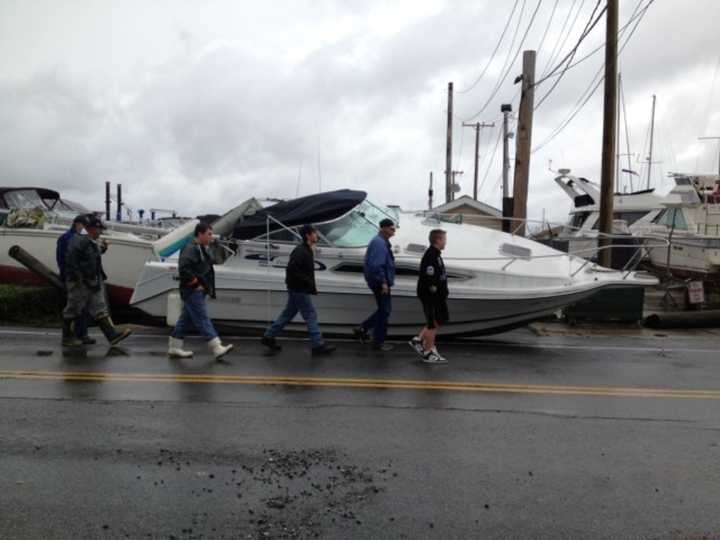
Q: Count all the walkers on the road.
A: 6